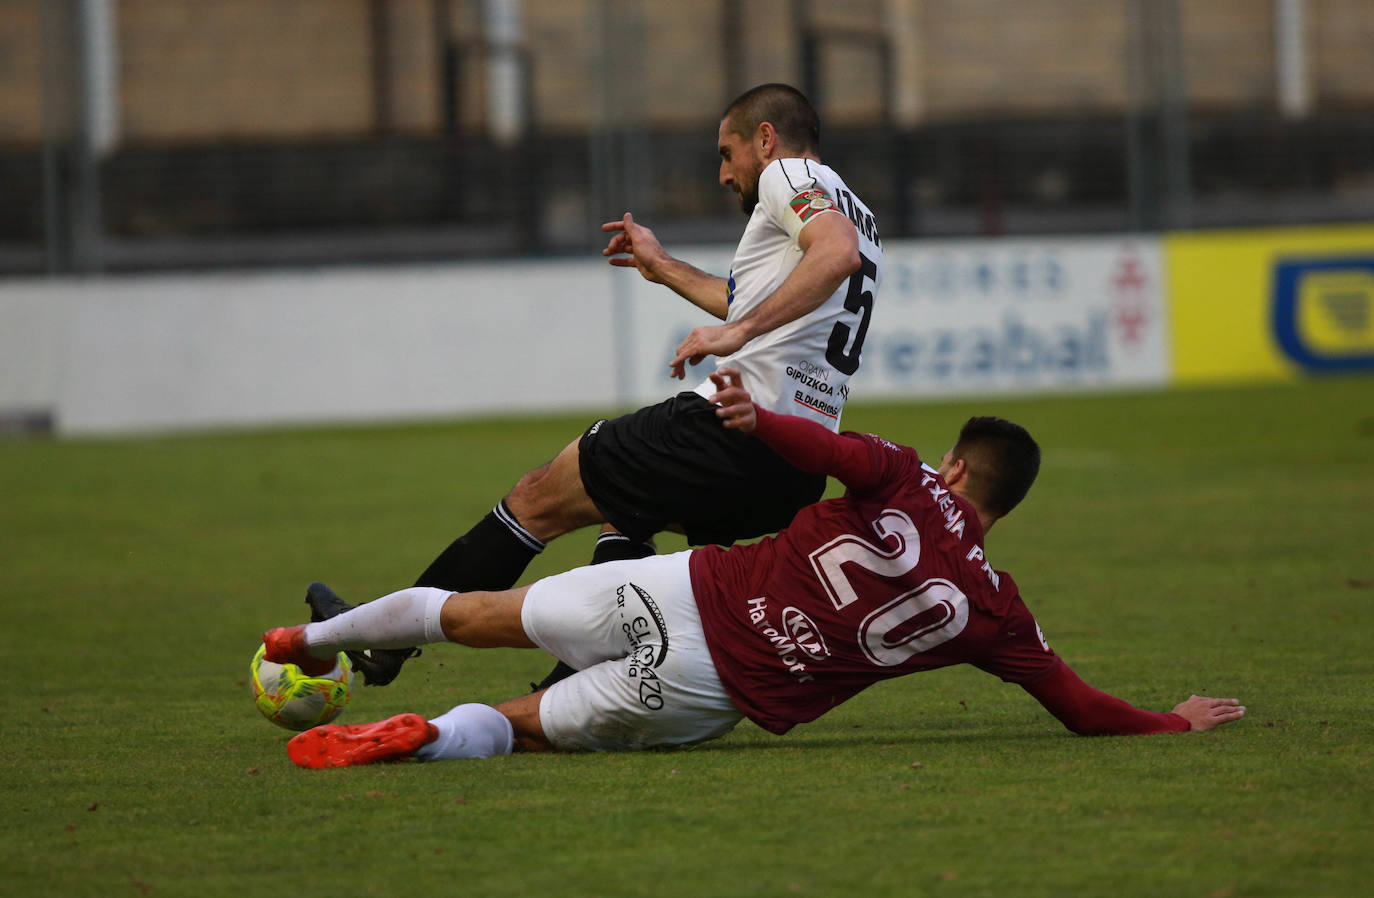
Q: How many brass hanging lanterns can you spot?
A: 0